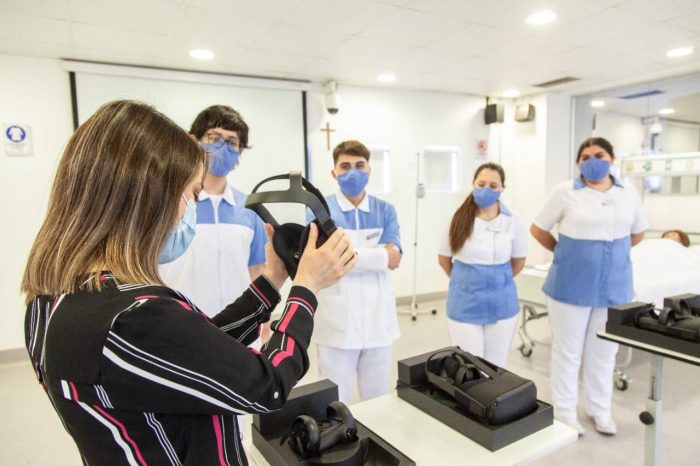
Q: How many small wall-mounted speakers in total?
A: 2